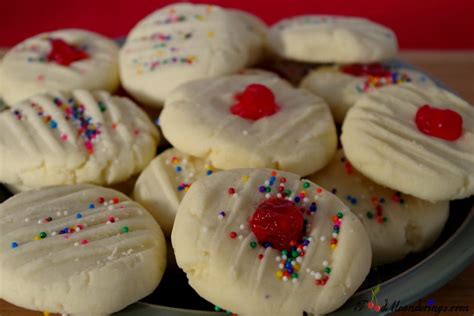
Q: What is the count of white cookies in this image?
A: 12